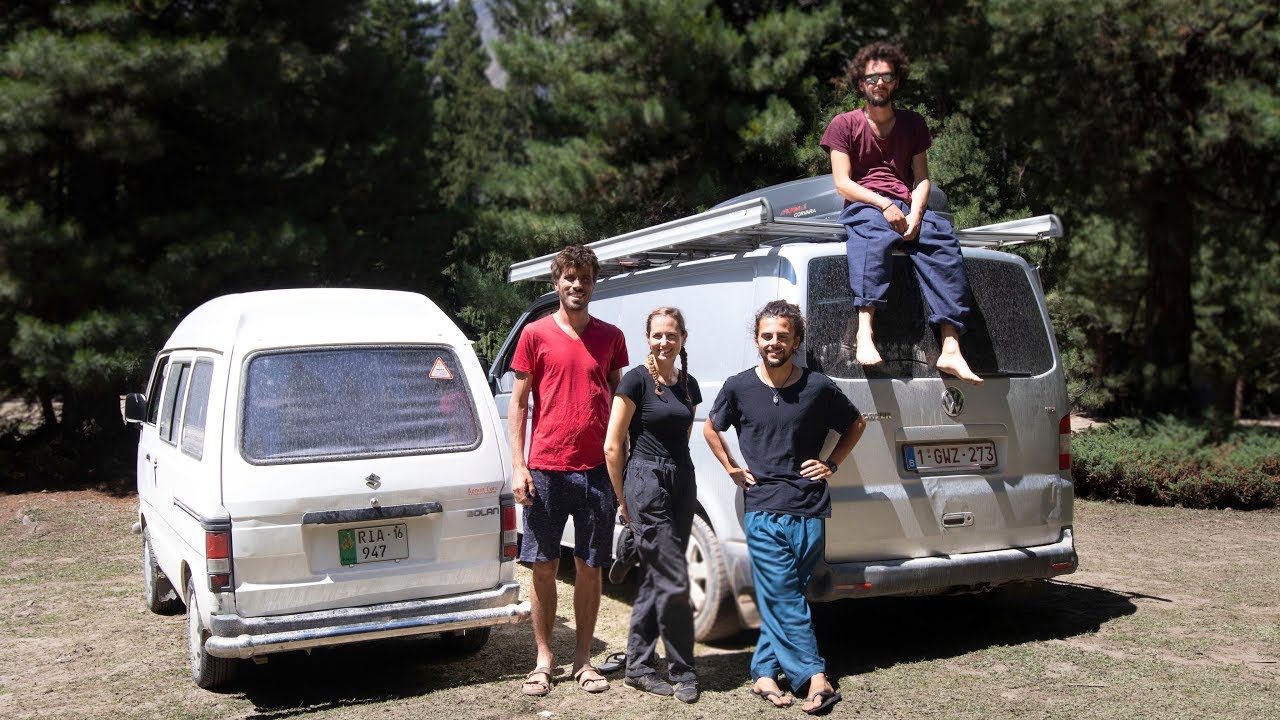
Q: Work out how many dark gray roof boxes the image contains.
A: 1